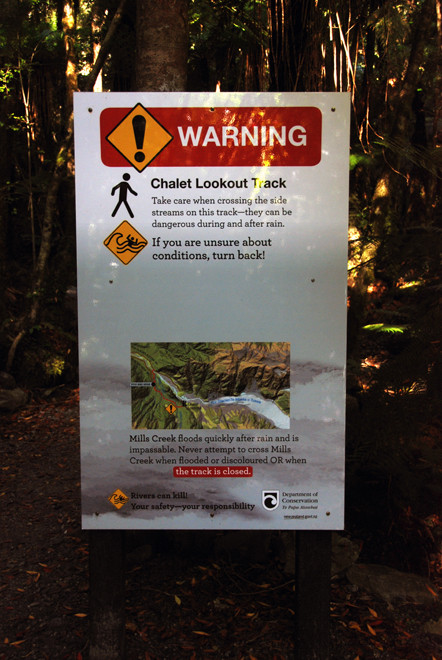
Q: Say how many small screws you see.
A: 8